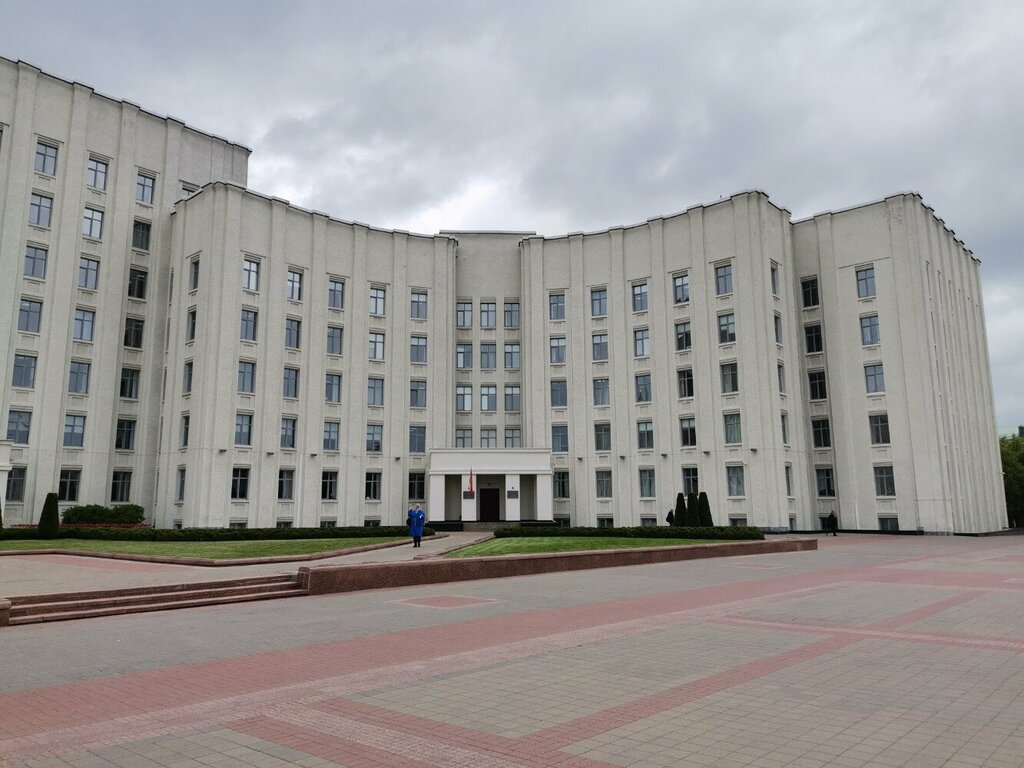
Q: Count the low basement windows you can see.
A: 12